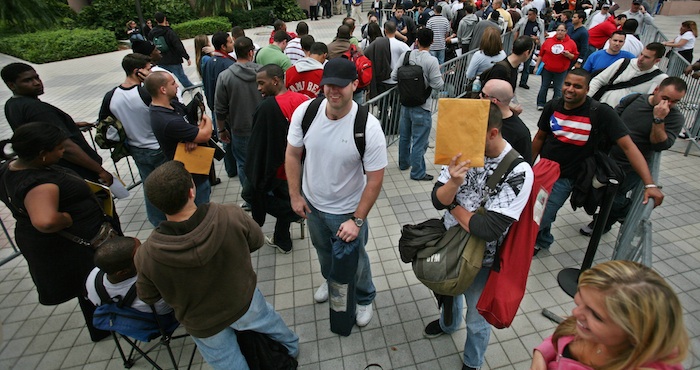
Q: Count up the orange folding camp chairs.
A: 0